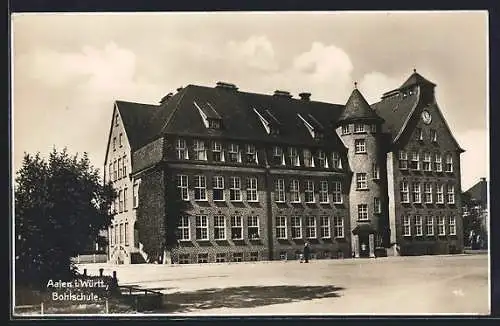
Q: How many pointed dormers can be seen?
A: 3